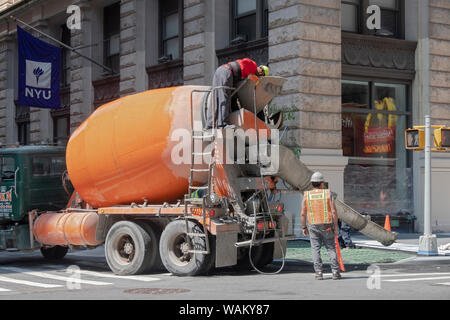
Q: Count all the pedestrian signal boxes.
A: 2